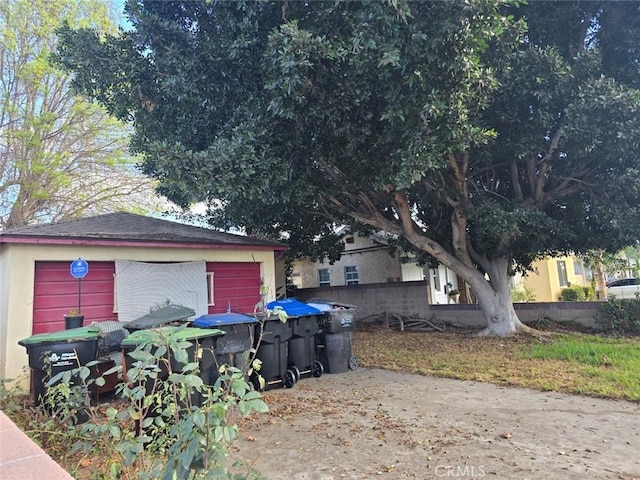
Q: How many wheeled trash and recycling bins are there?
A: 7